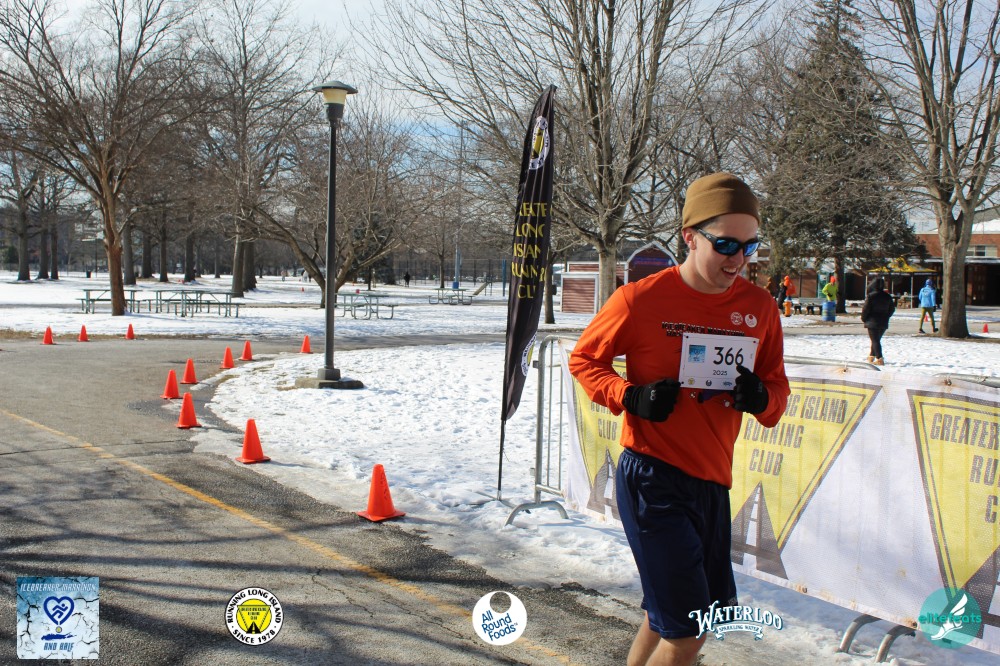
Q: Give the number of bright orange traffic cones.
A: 13